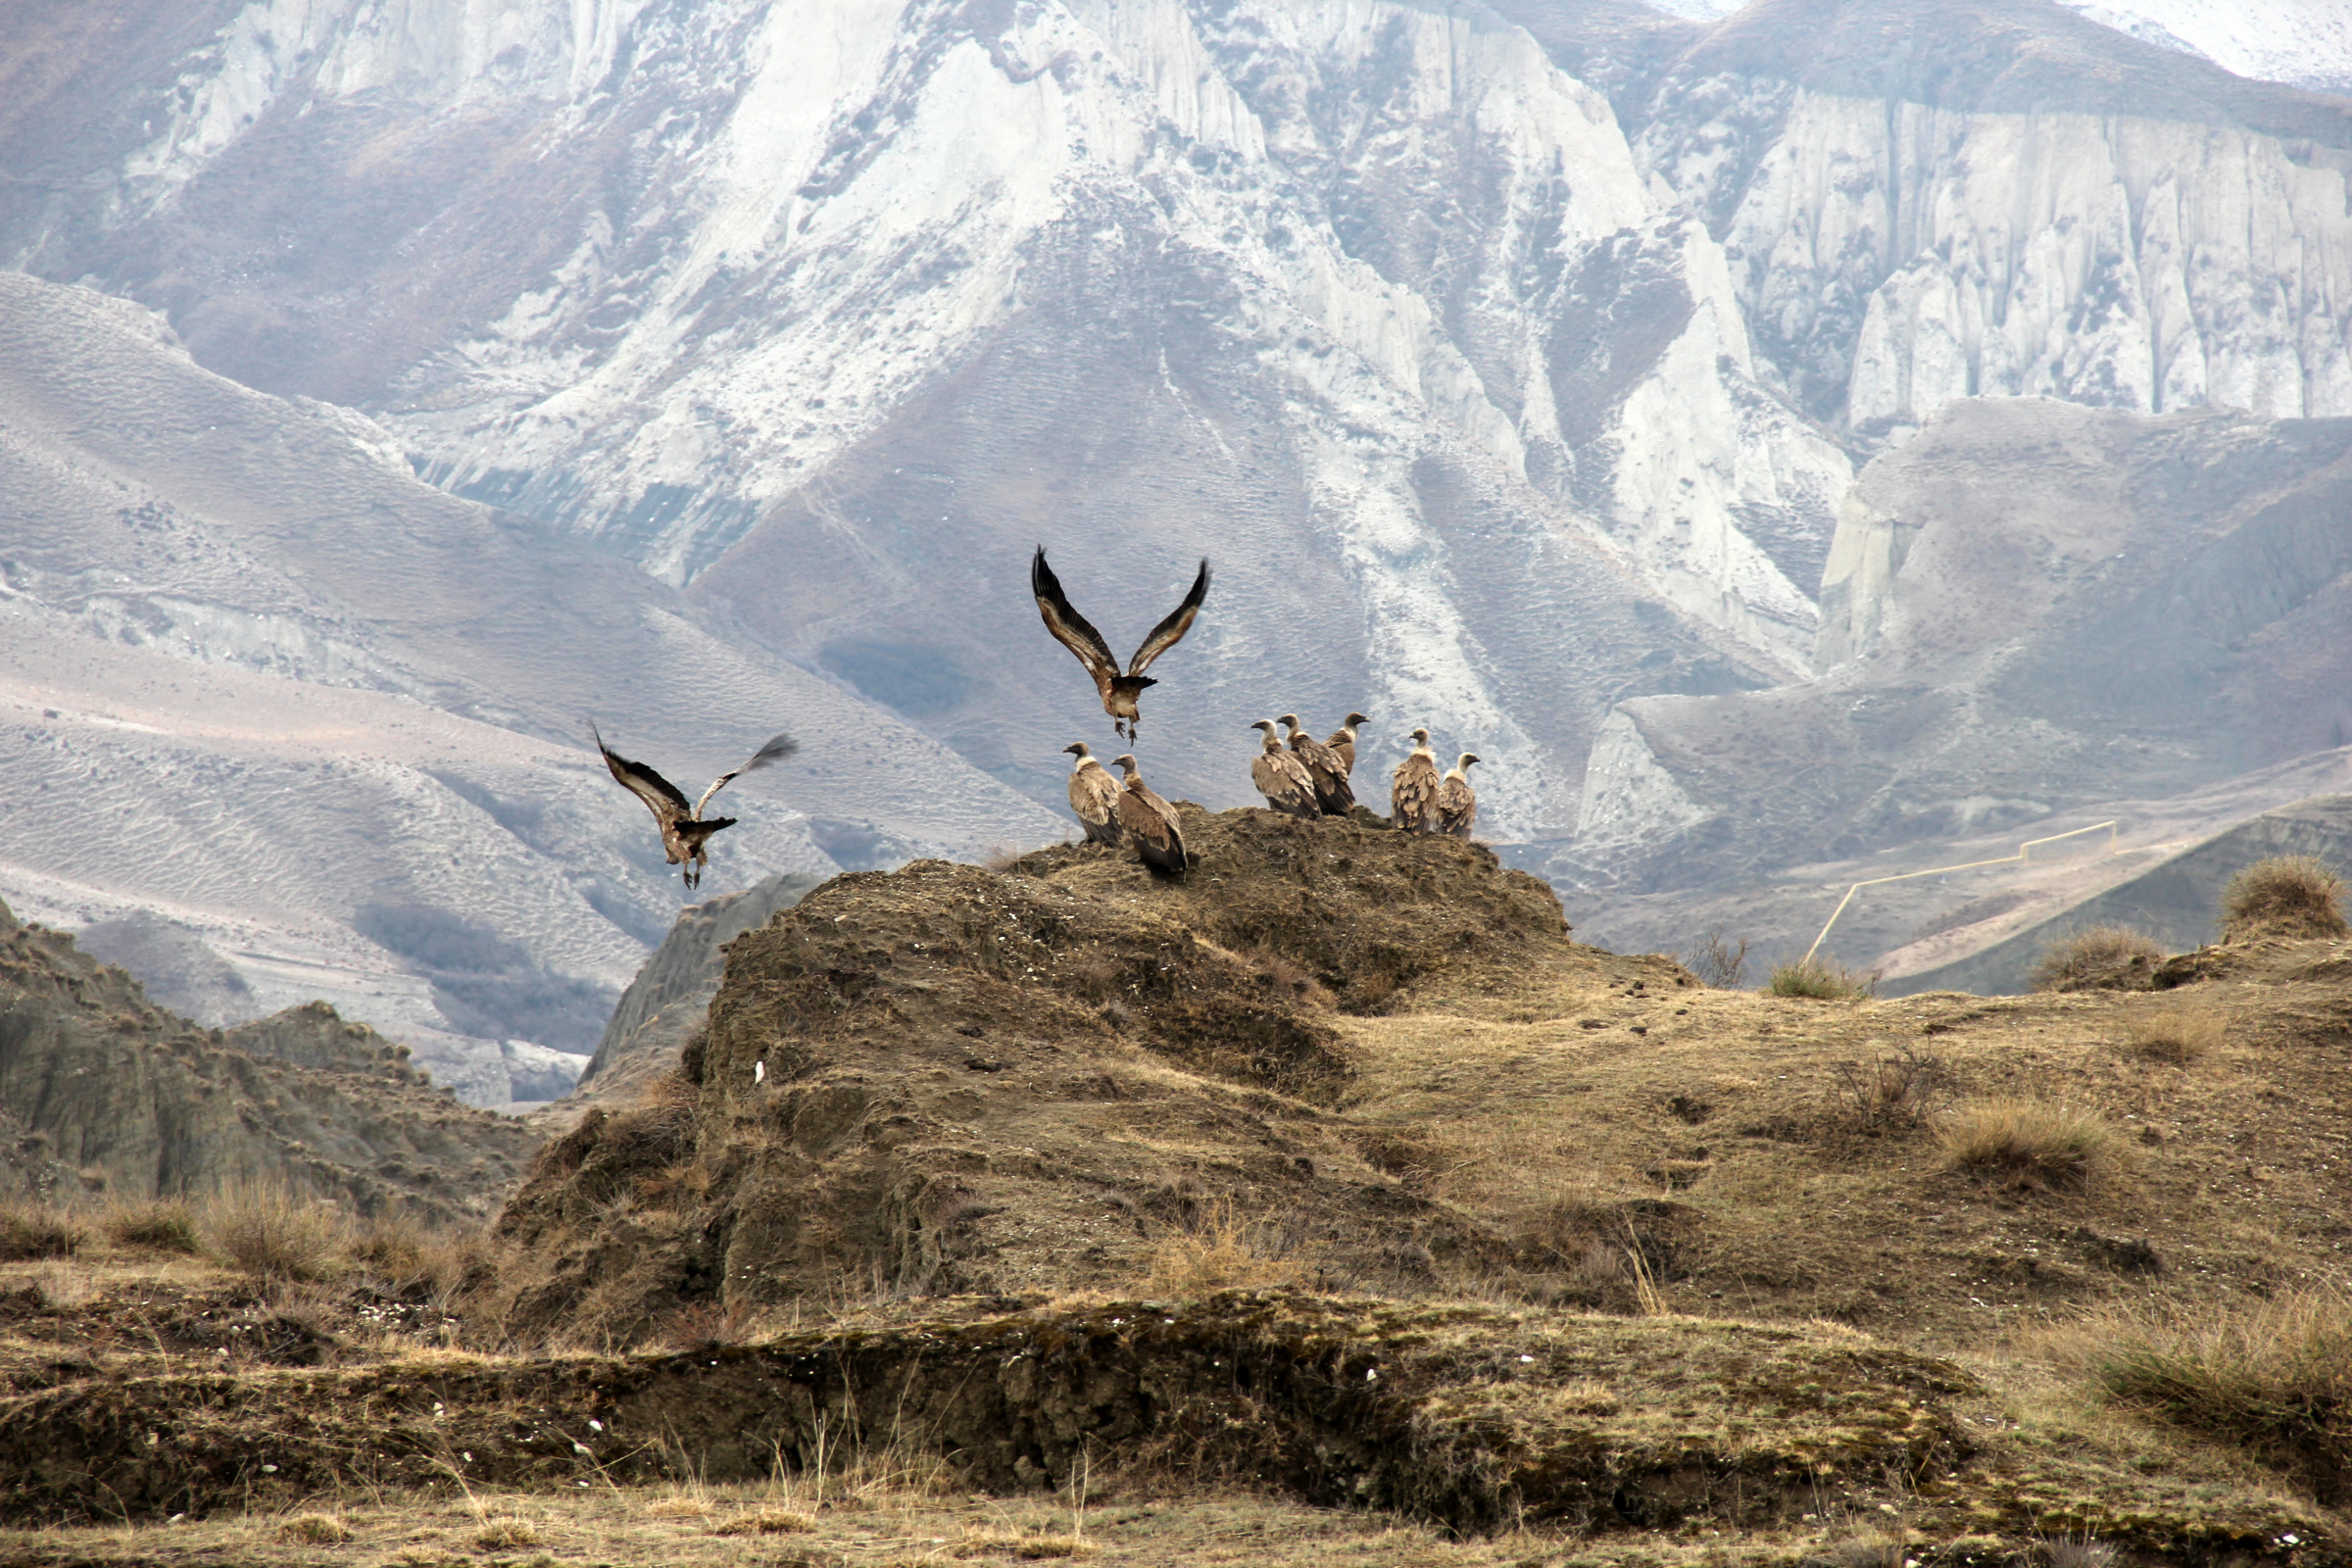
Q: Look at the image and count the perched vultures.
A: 7